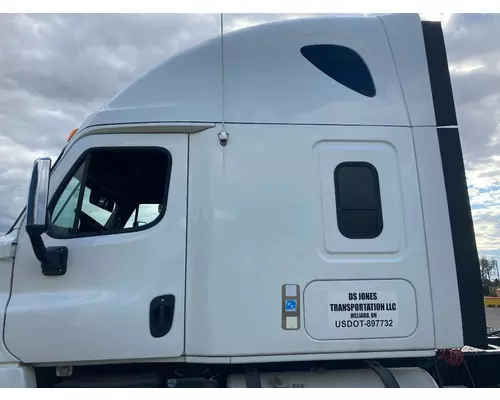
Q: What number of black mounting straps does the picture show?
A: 2